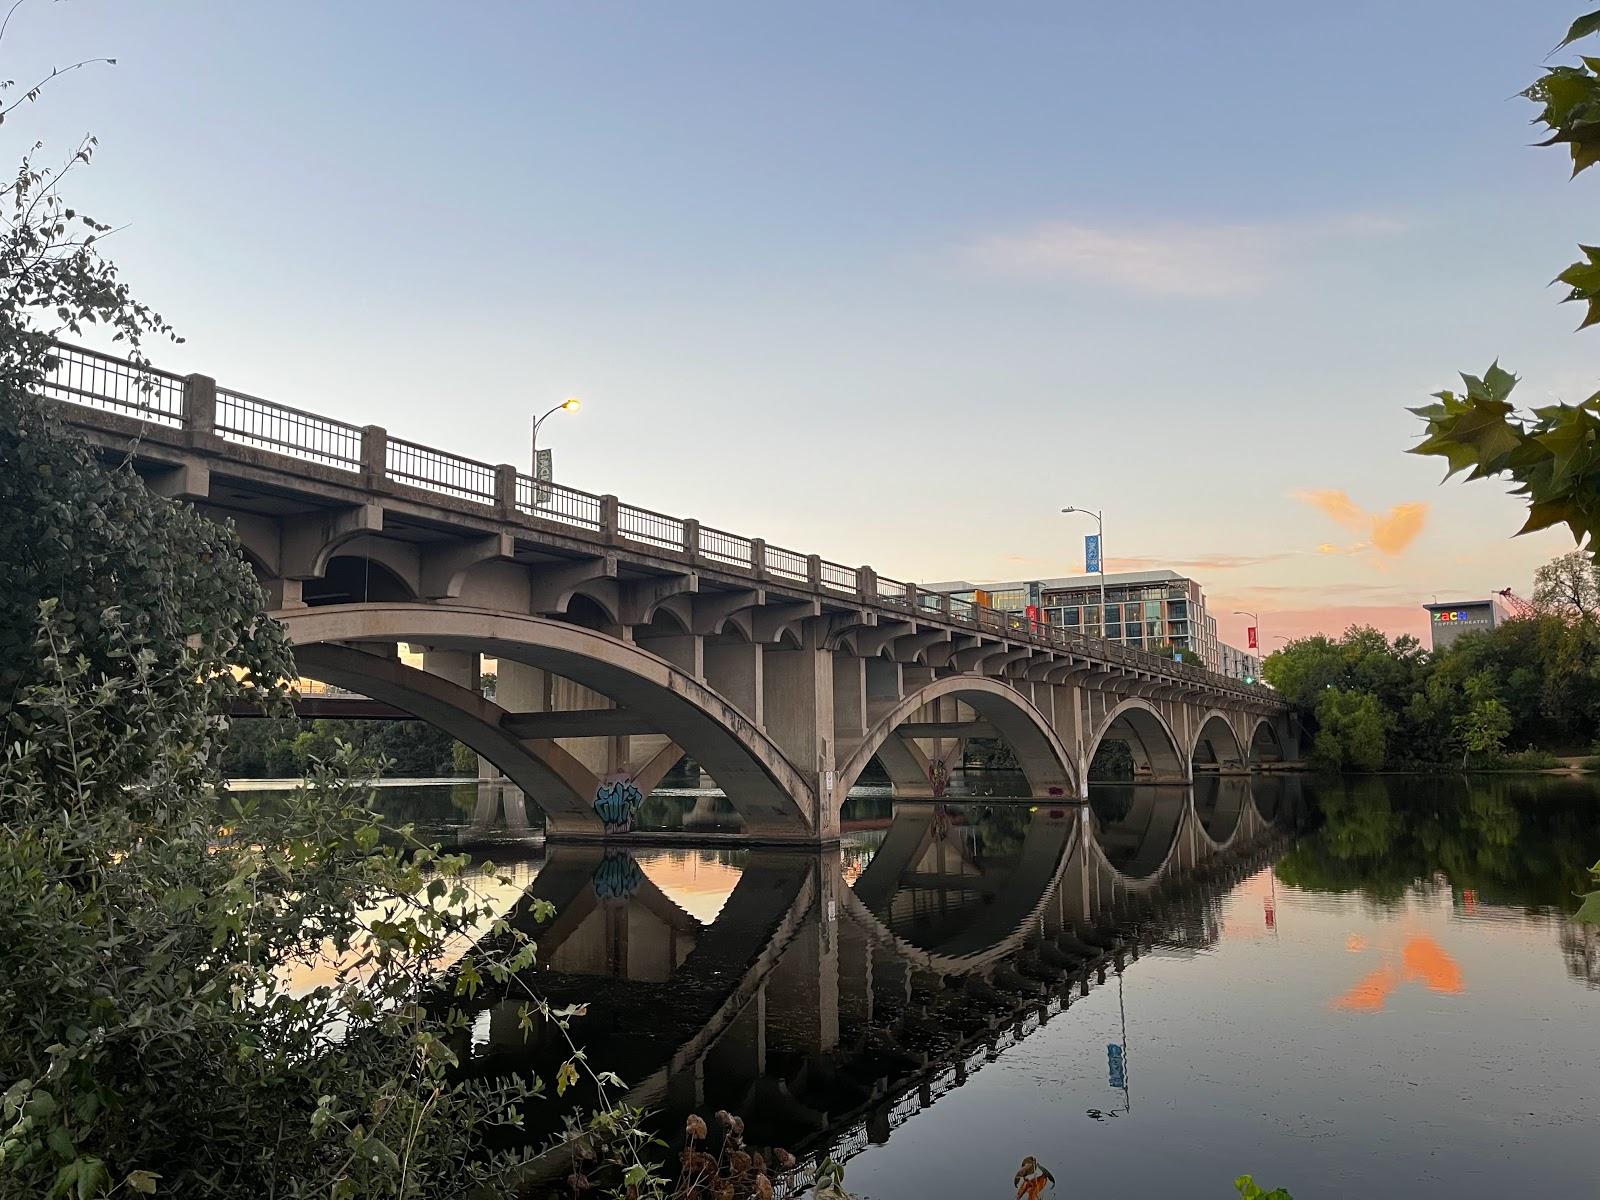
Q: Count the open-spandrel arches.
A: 5